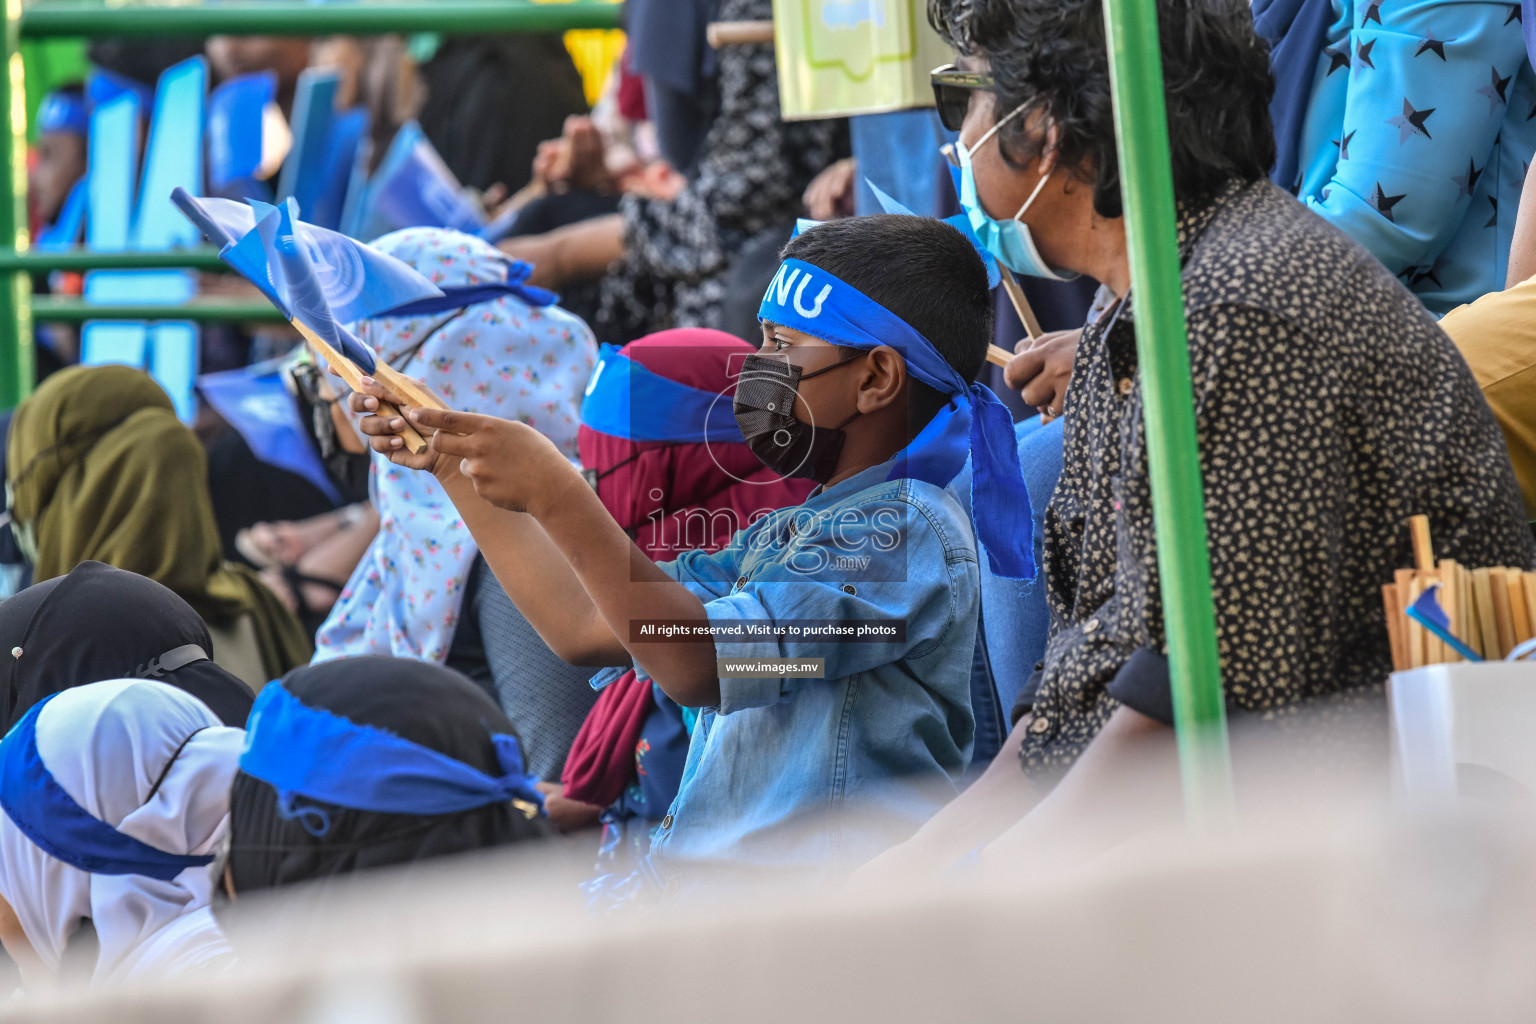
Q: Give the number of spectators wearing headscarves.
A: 6